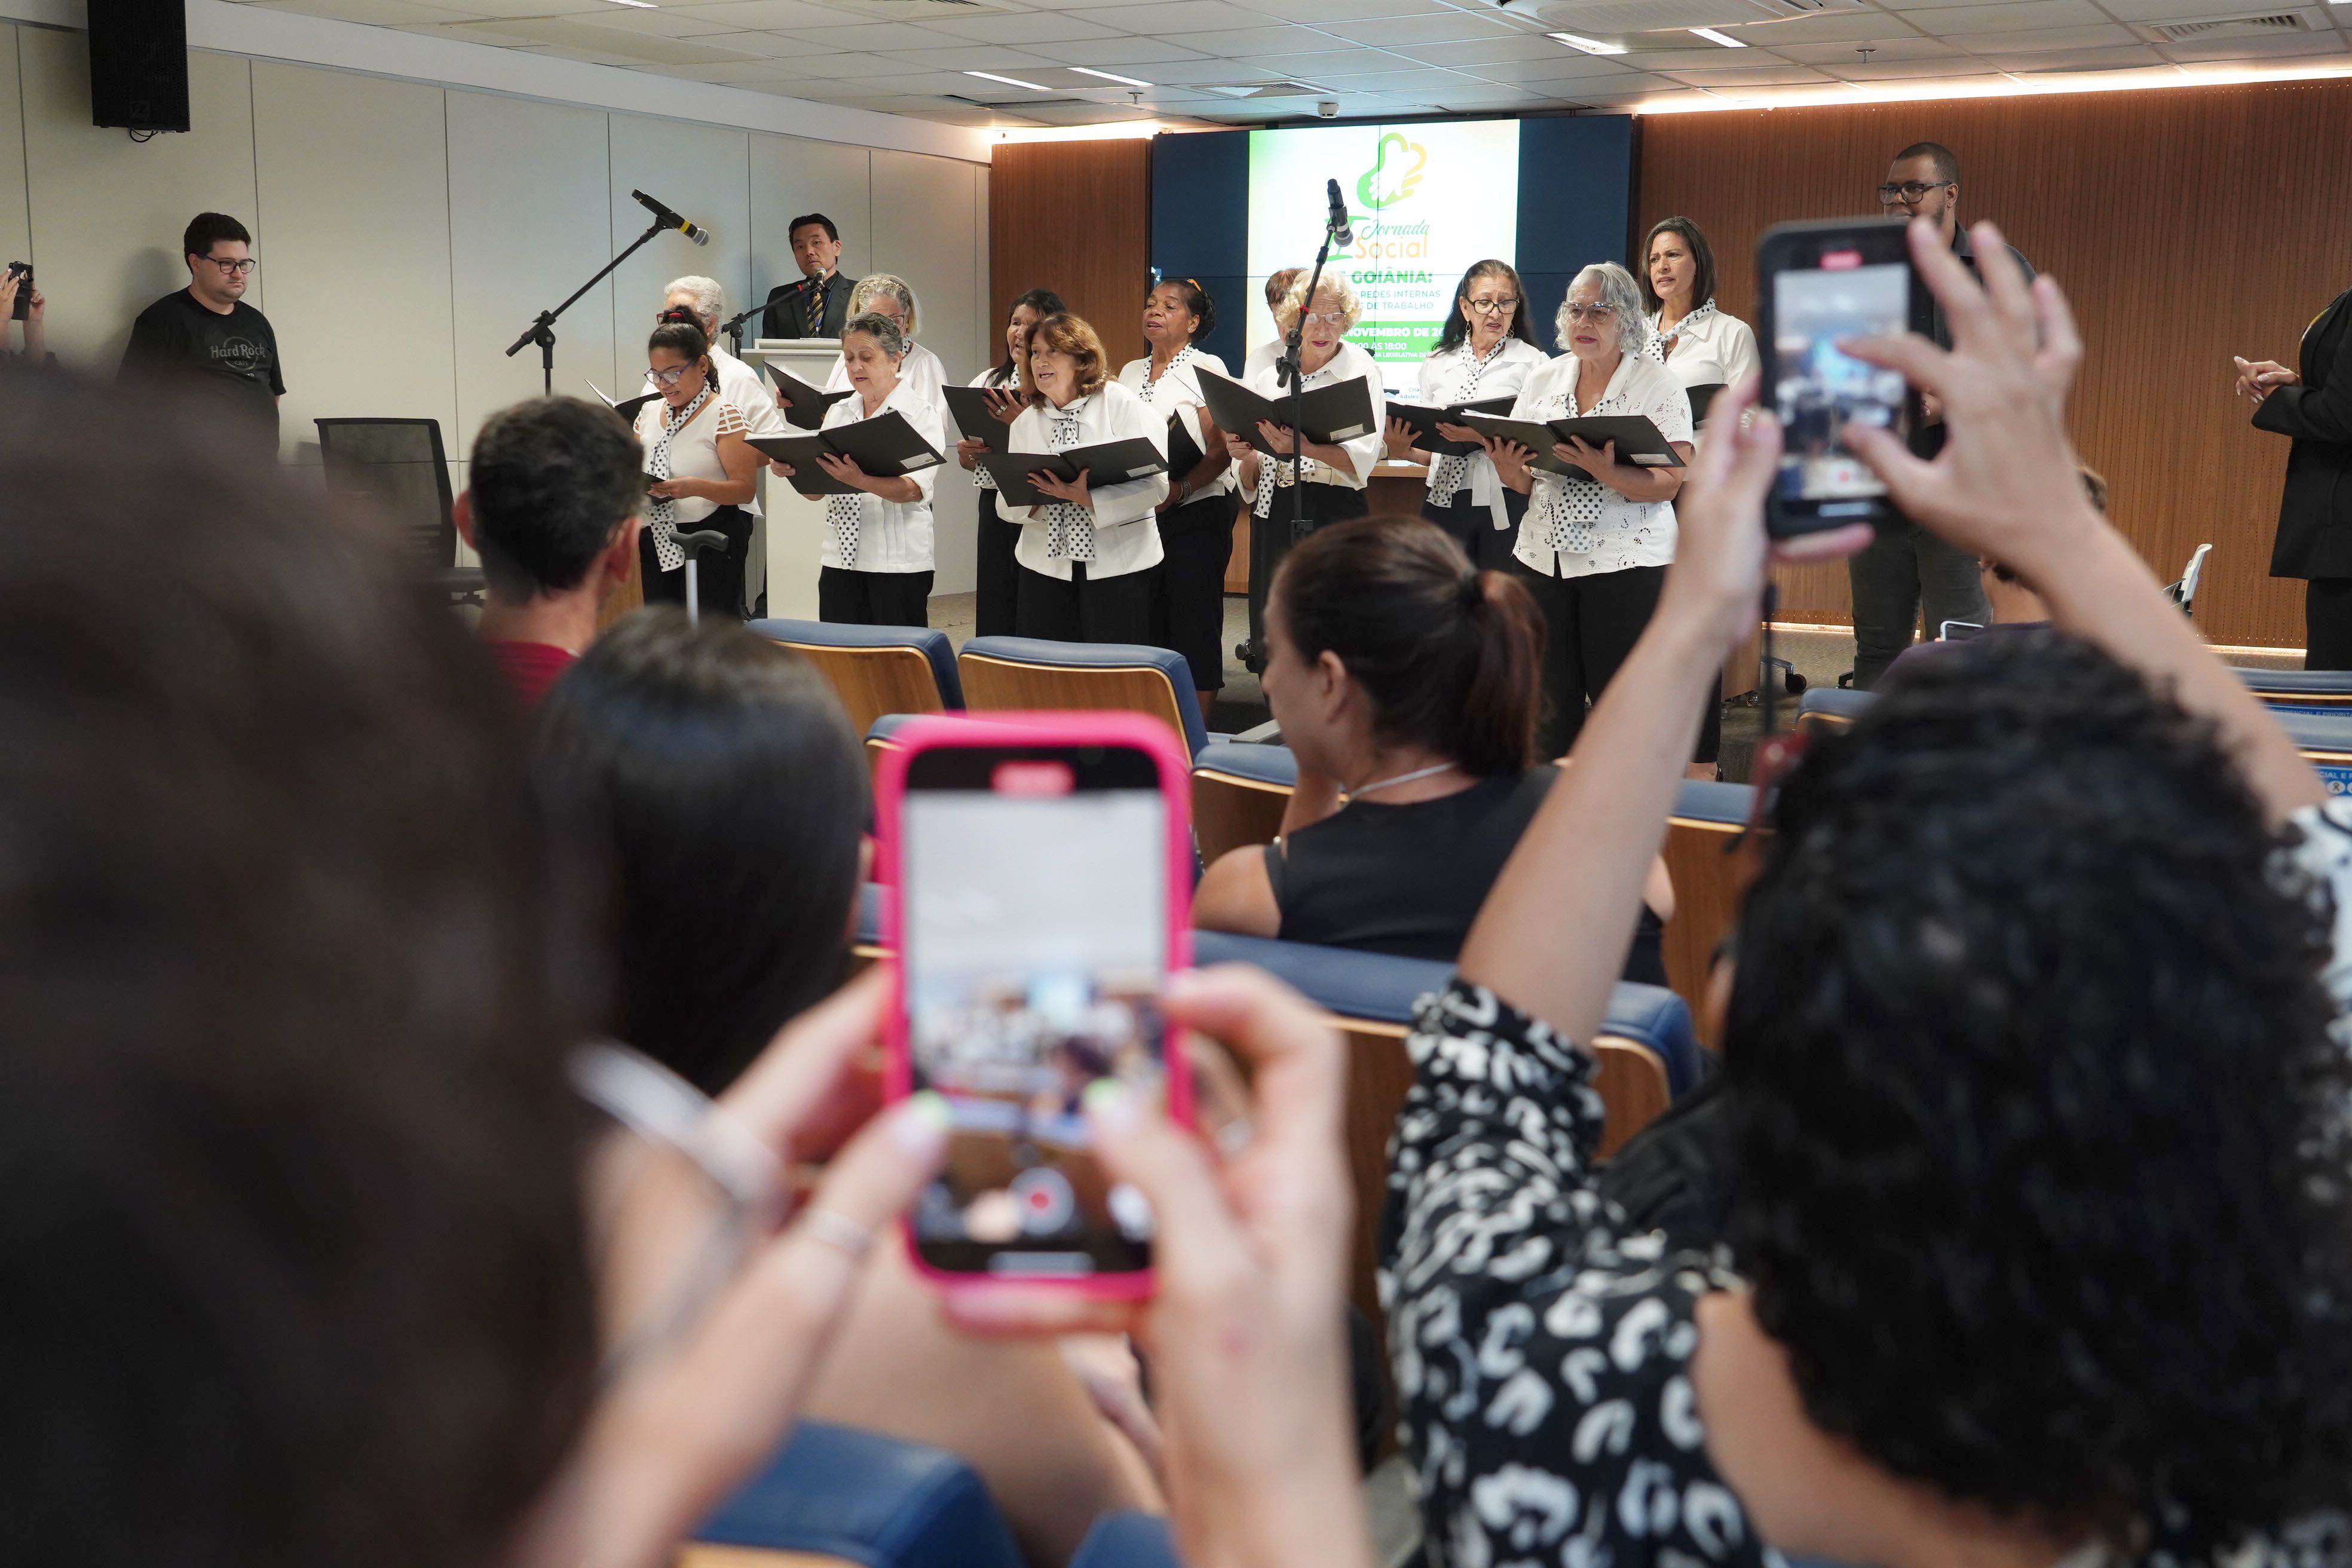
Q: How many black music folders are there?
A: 11